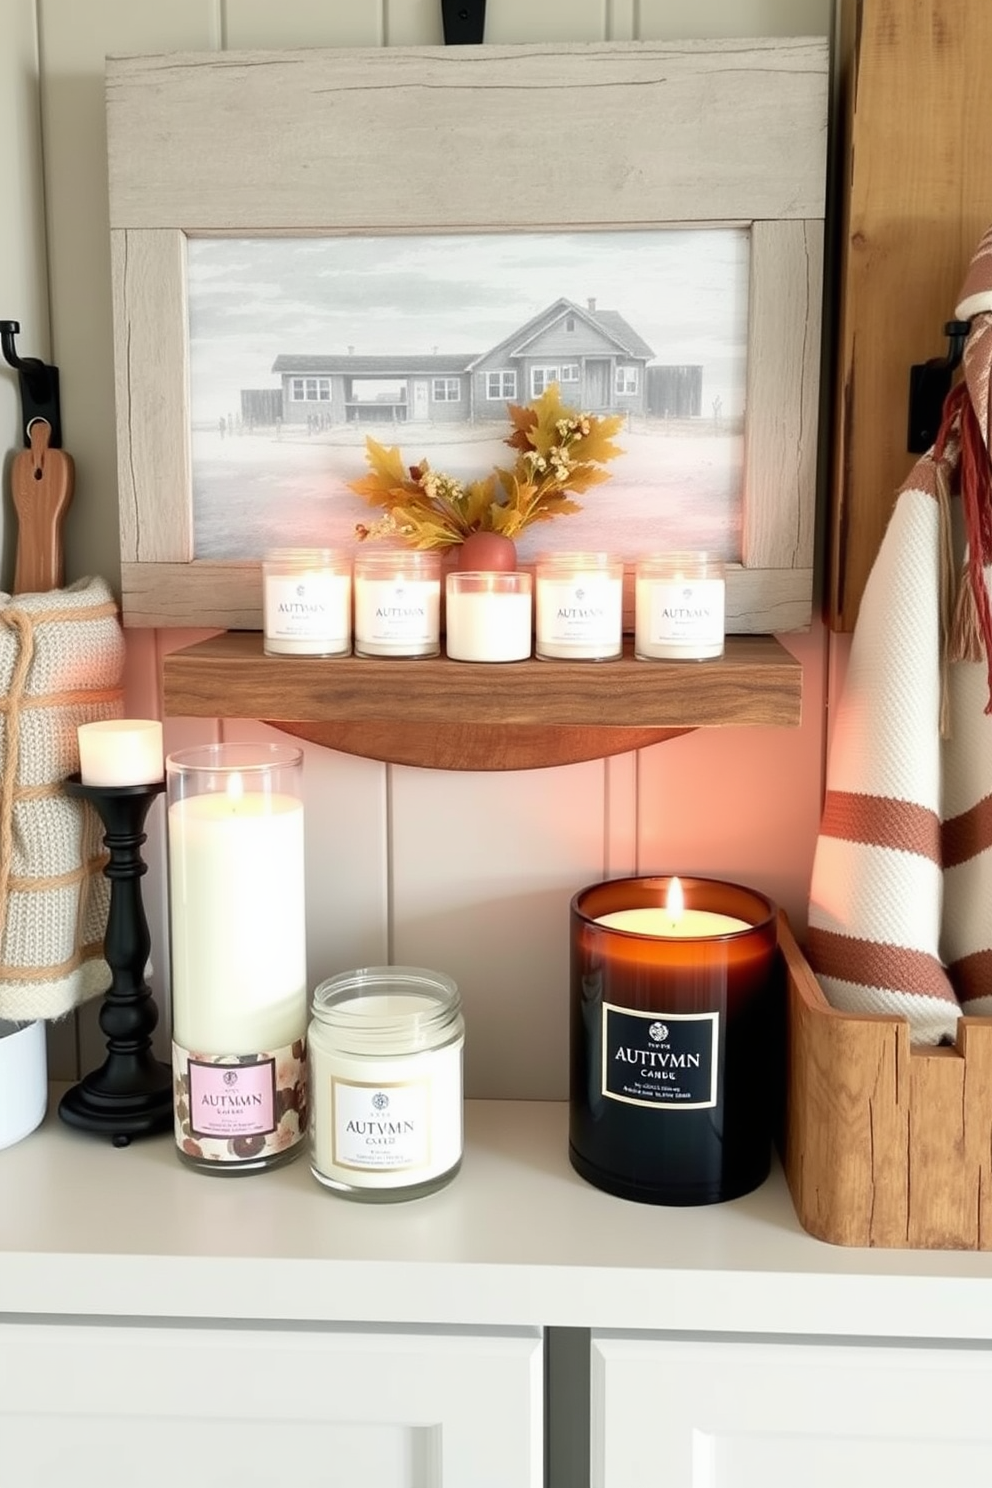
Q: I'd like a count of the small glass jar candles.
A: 5